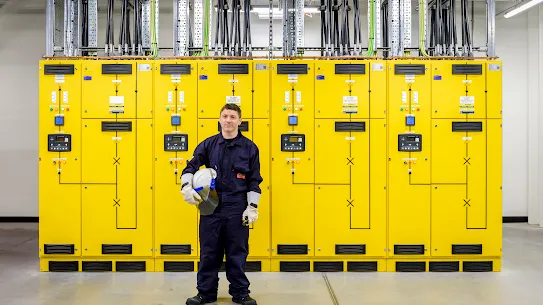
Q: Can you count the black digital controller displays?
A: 4